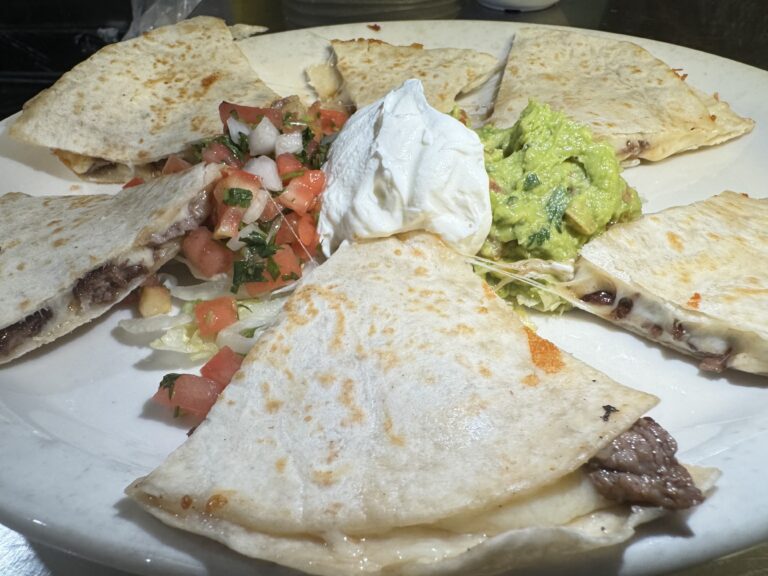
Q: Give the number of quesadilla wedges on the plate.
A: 6